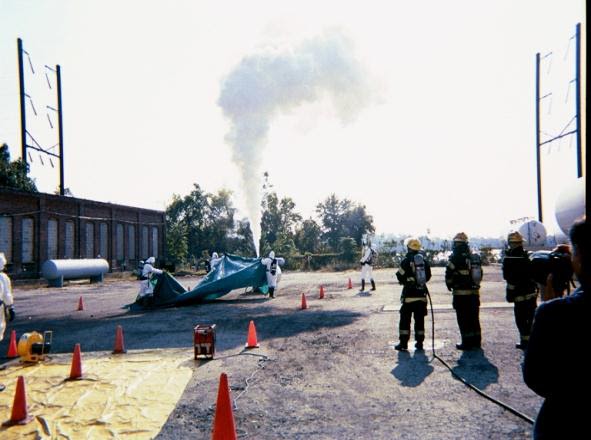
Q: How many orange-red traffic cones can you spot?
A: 10